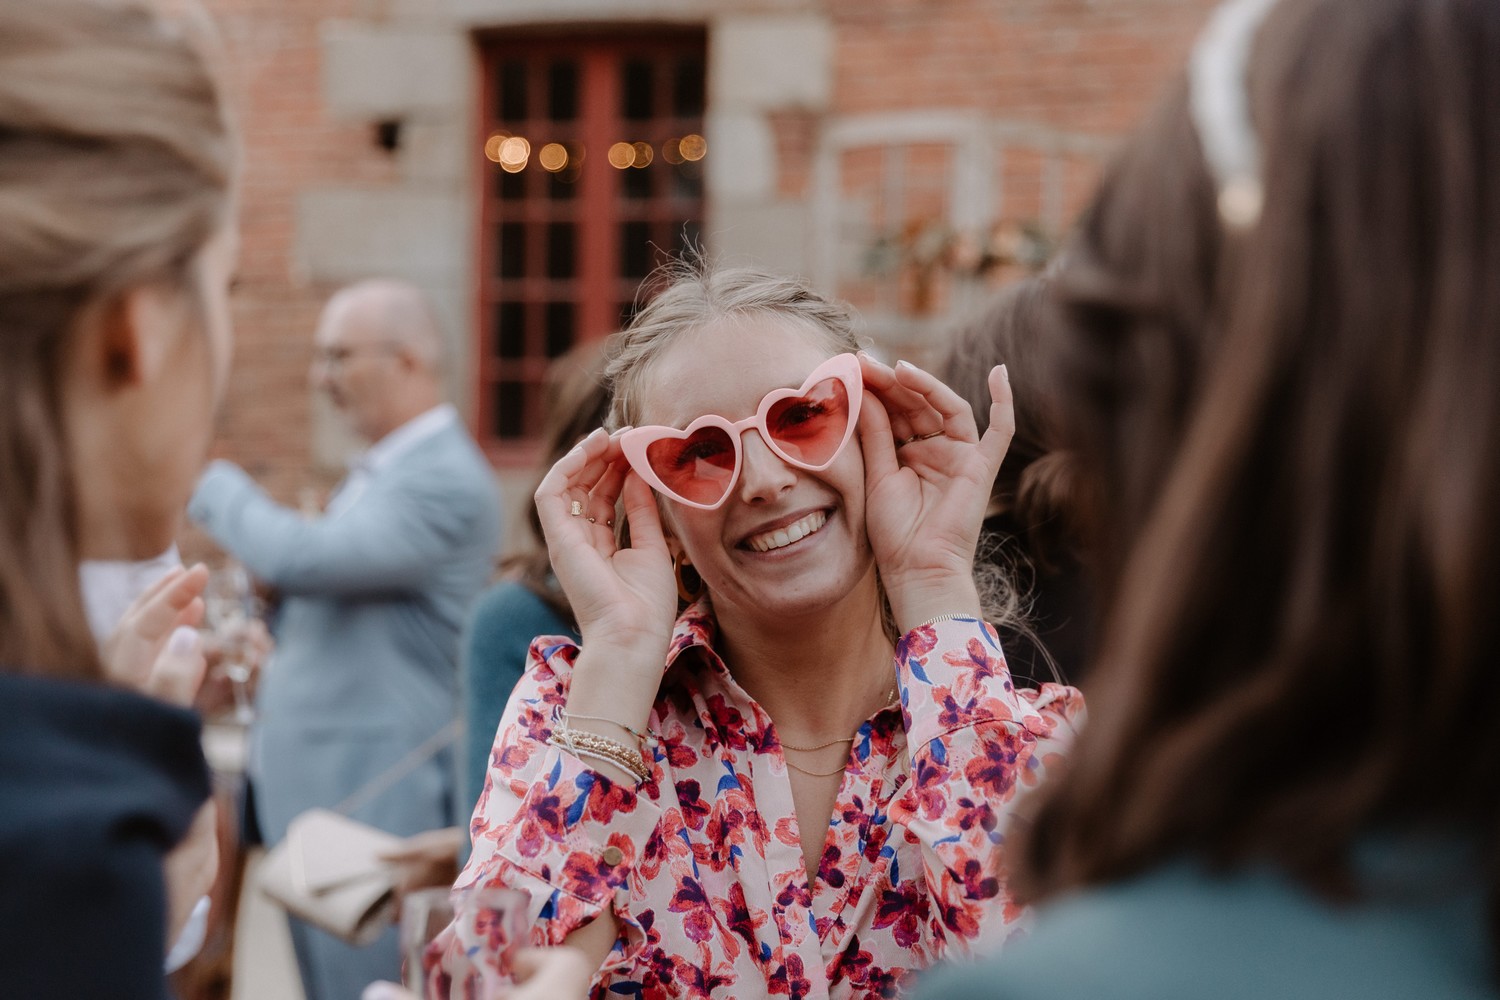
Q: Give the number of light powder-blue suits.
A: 1